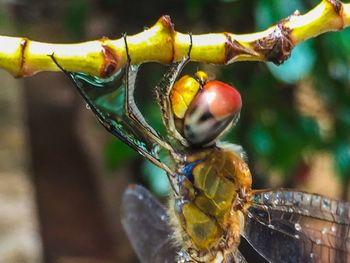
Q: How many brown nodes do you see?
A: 6